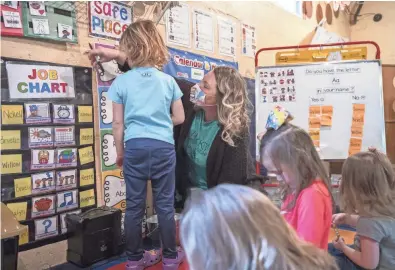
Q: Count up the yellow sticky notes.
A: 11